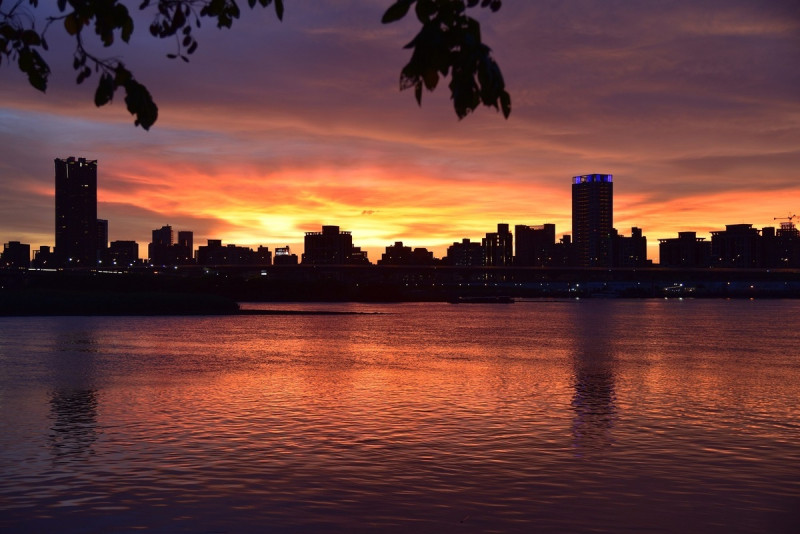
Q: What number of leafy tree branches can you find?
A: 2